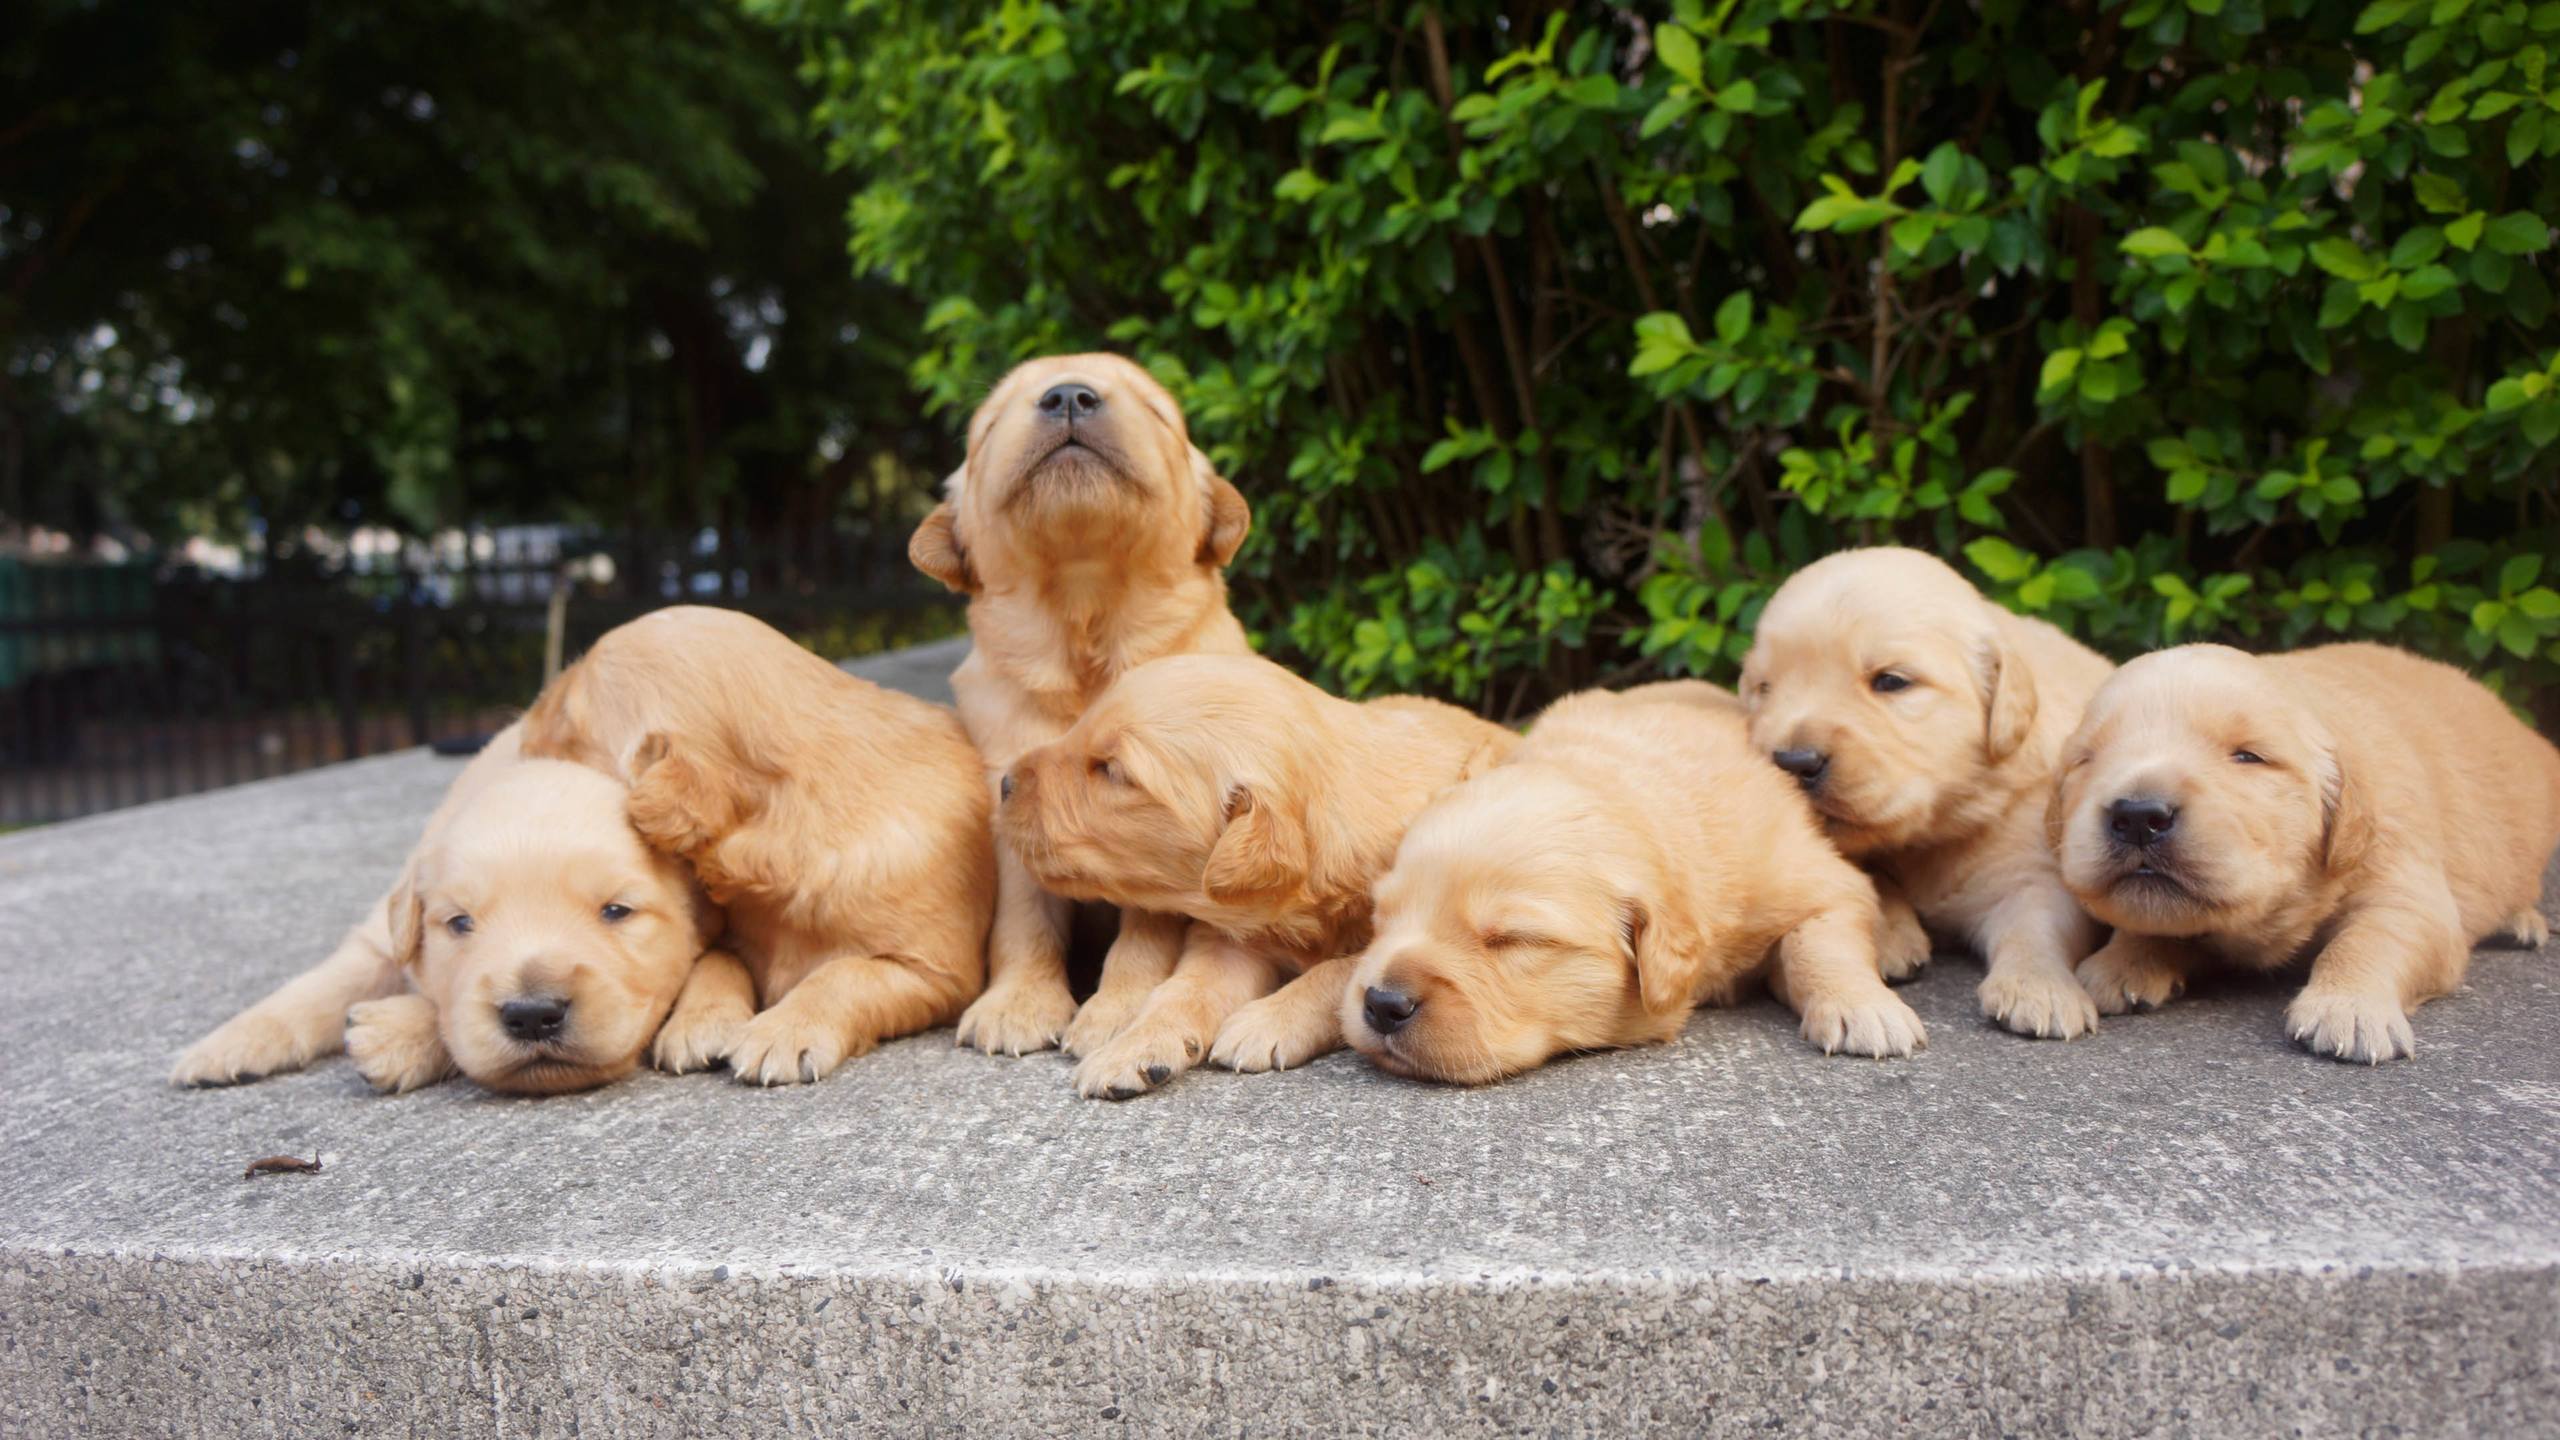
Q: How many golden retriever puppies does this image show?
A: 7